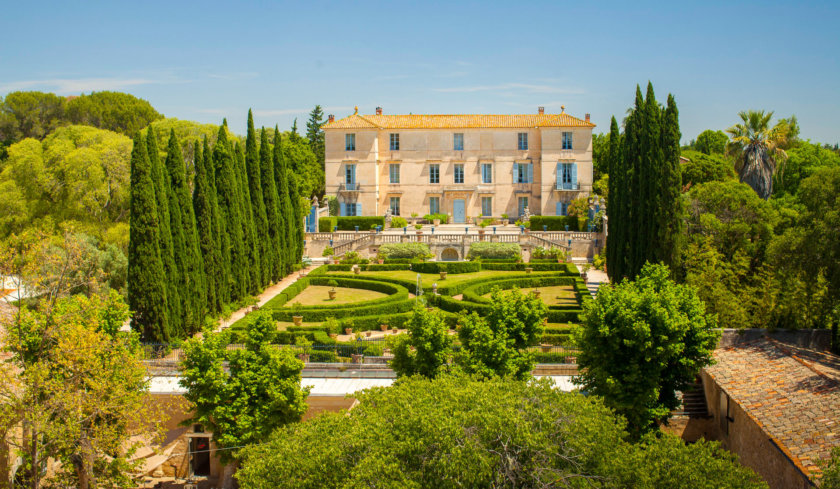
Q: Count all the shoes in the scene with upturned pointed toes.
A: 0